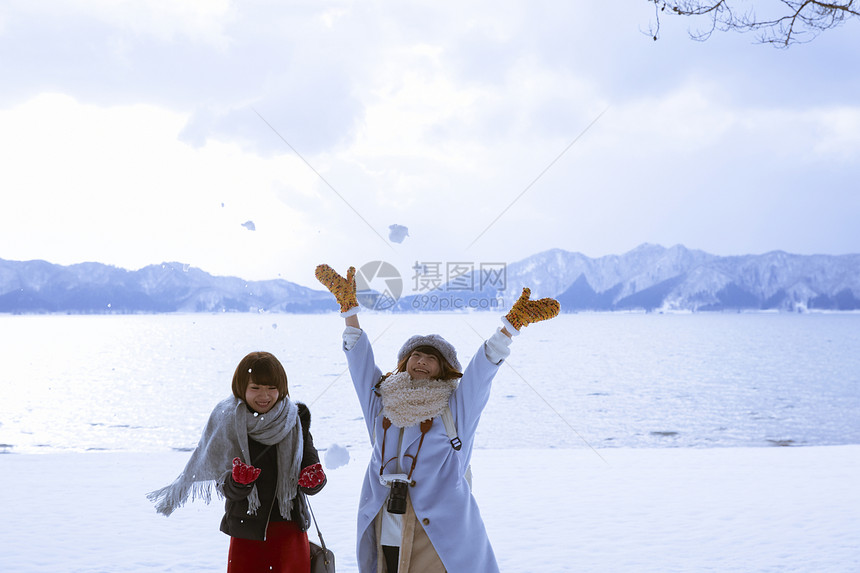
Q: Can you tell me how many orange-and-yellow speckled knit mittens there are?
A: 2